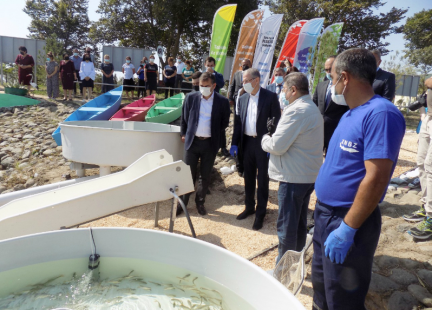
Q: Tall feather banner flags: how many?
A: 6